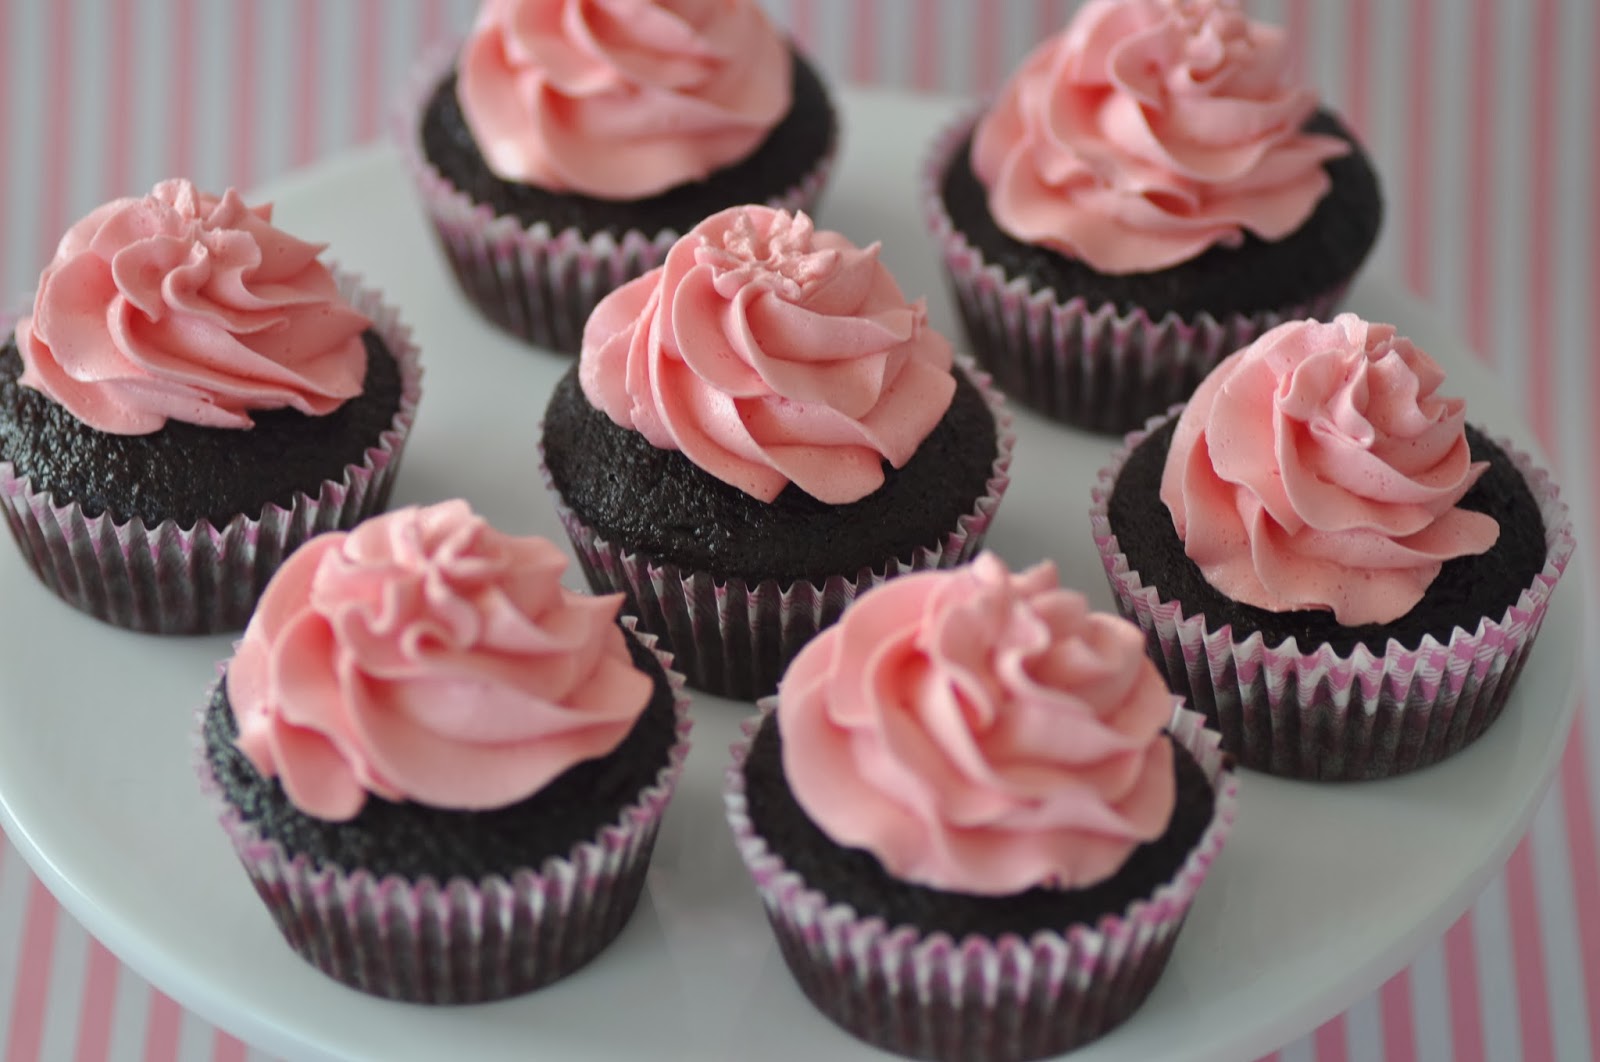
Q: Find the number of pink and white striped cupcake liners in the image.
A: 7